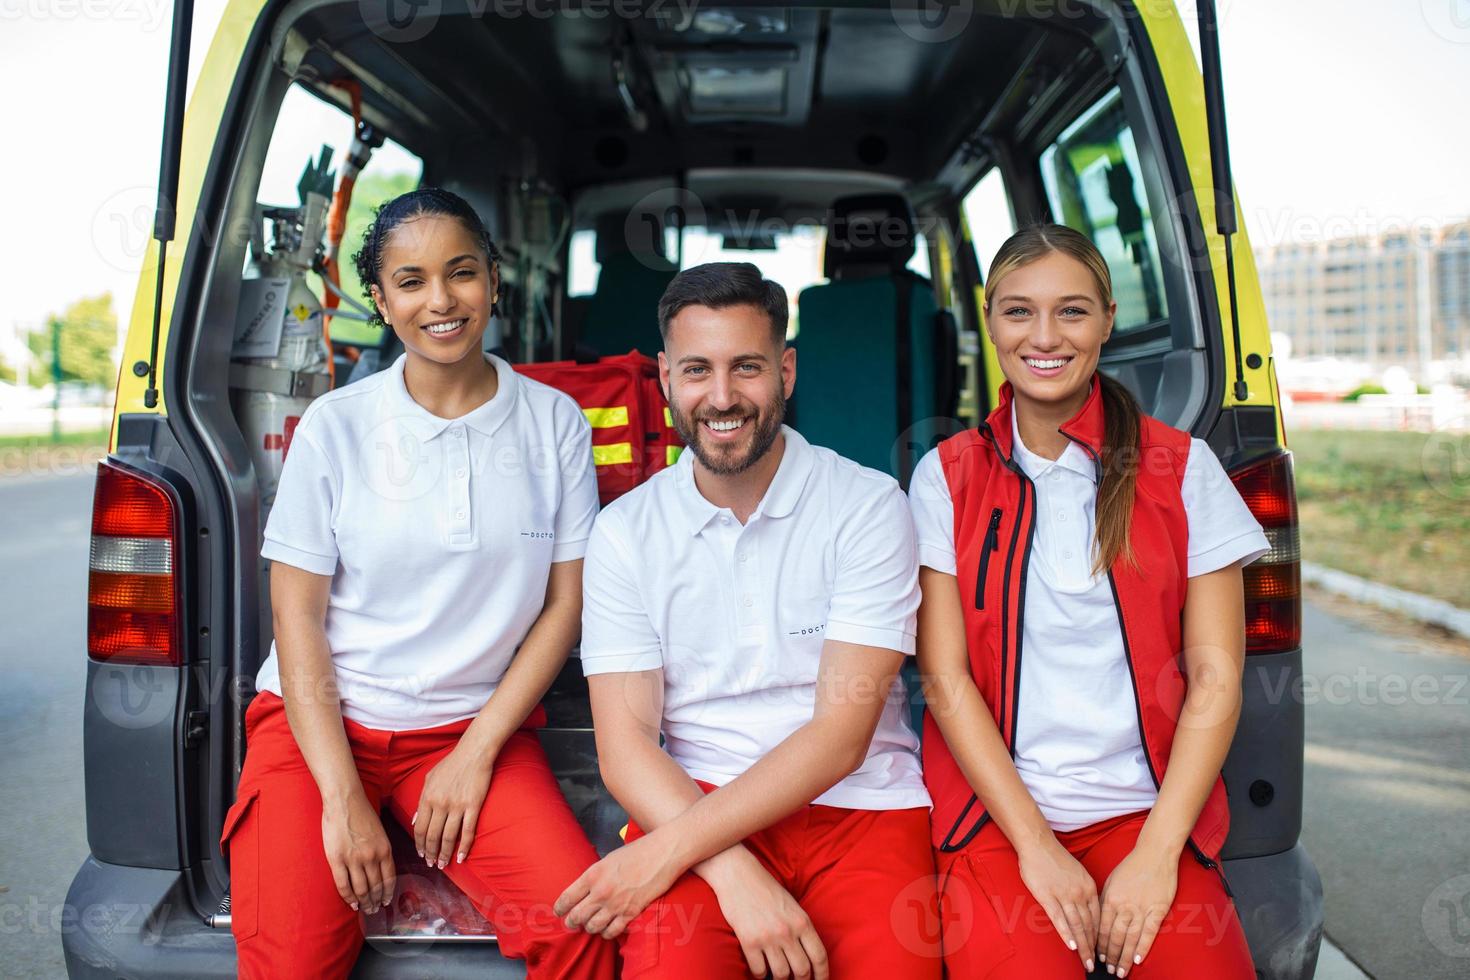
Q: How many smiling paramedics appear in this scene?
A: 3